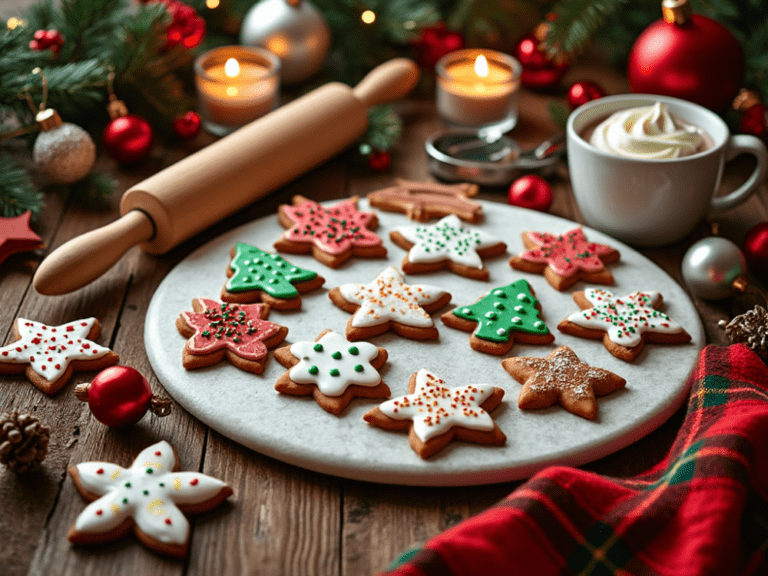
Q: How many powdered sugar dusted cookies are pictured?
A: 1